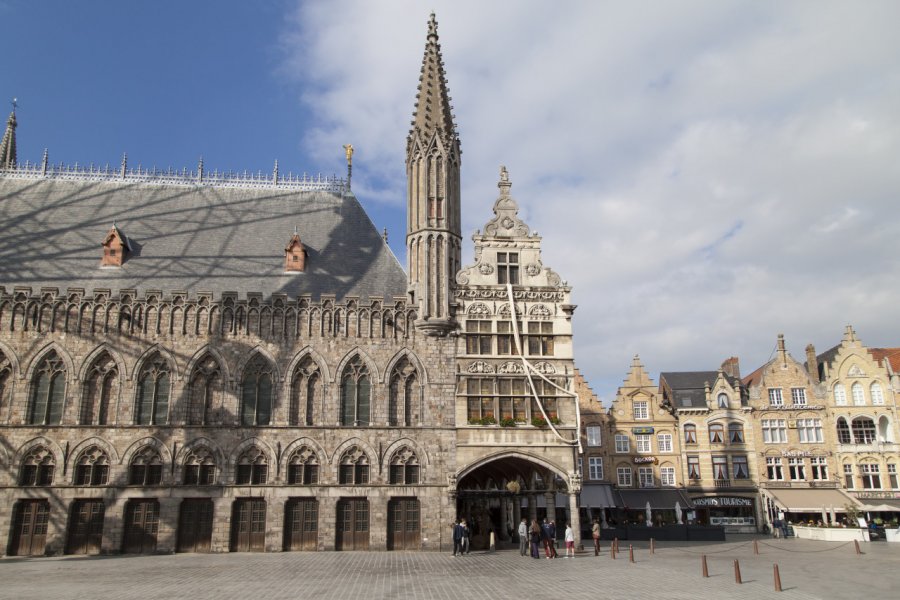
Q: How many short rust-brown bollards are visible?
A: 9